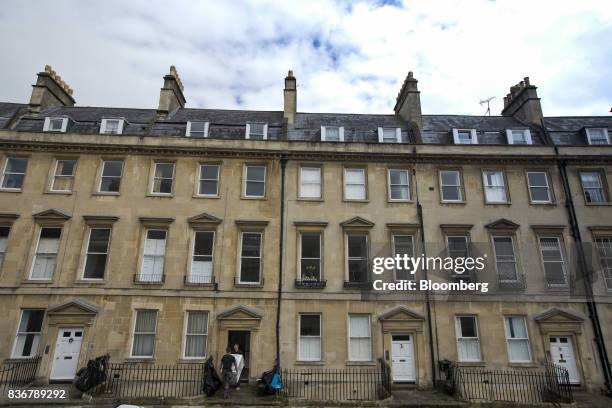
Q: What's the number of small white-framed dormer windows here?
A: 9